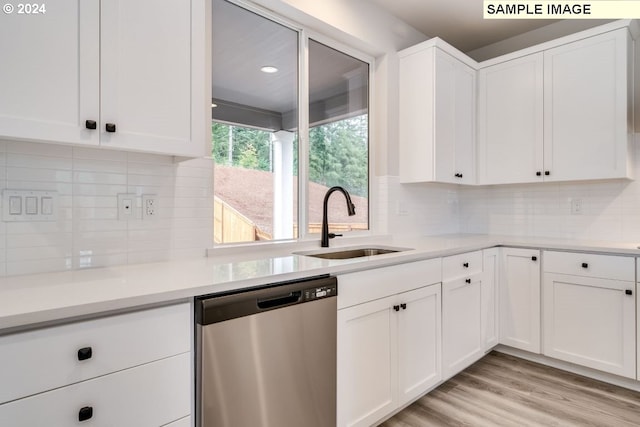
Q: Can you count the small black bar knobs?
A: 15